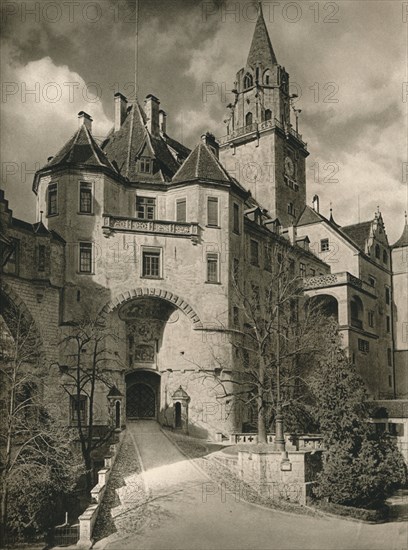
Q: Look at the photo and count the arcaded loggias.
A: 1